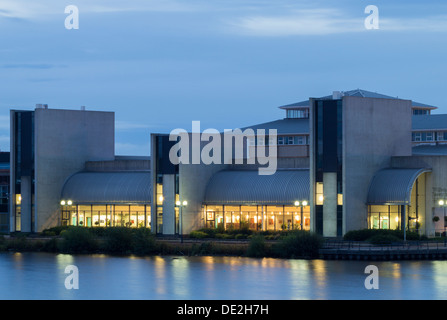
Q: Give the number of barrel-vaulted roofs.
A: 3